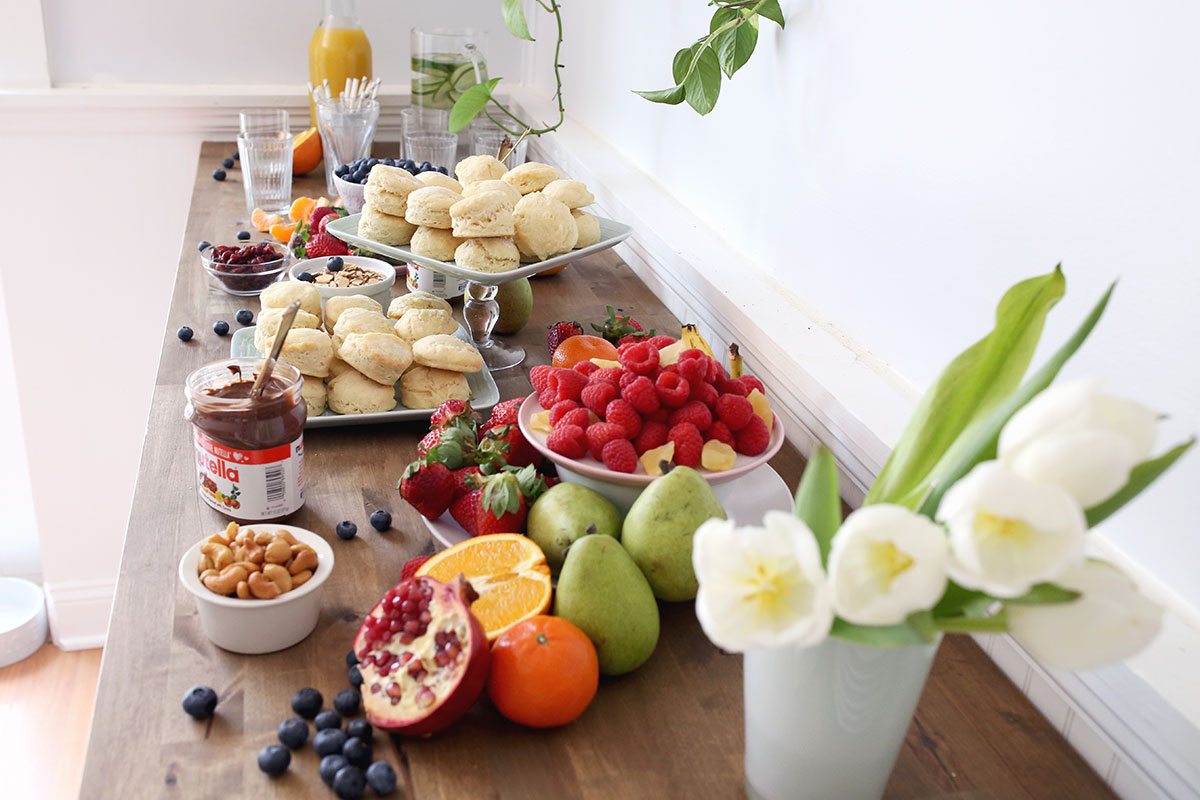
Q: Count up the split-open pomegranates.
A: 1